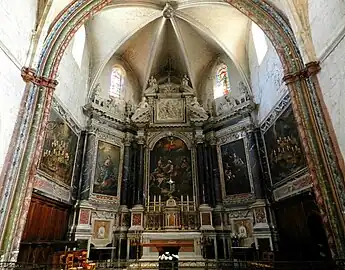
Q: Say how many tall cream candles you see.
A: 6